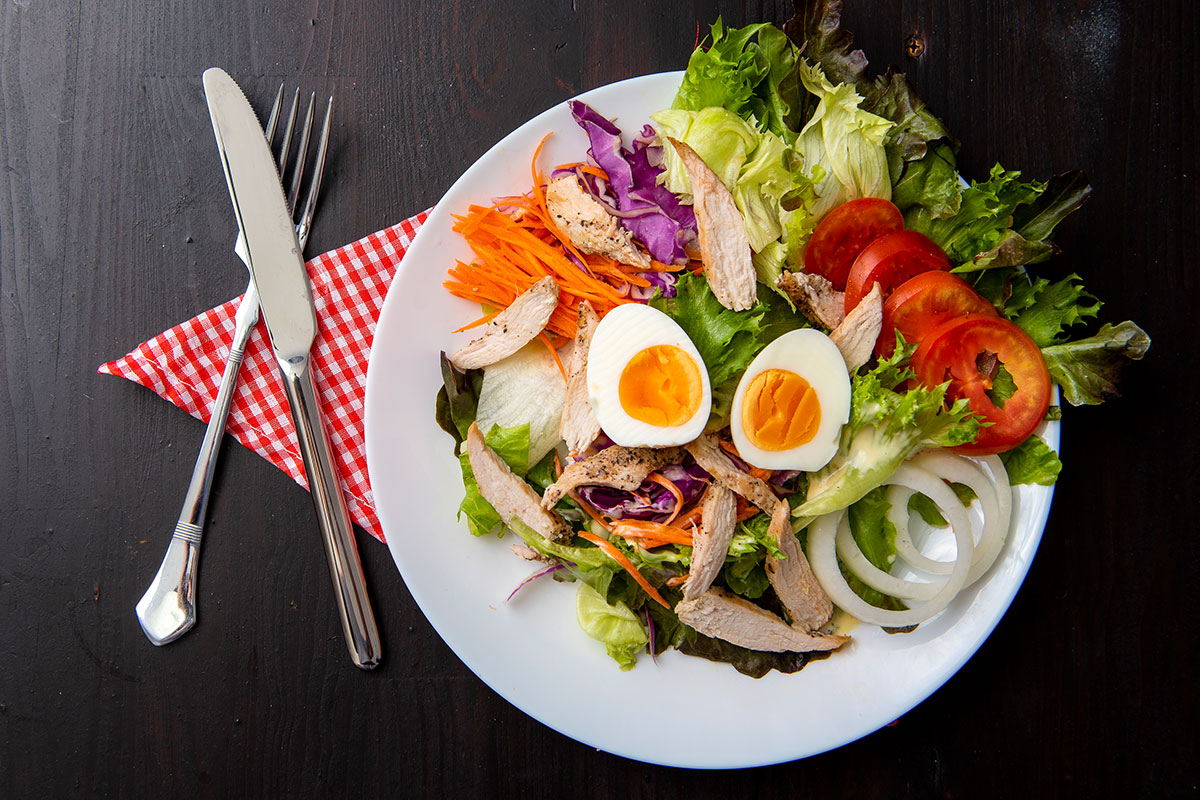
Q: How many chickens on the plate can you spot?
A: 12